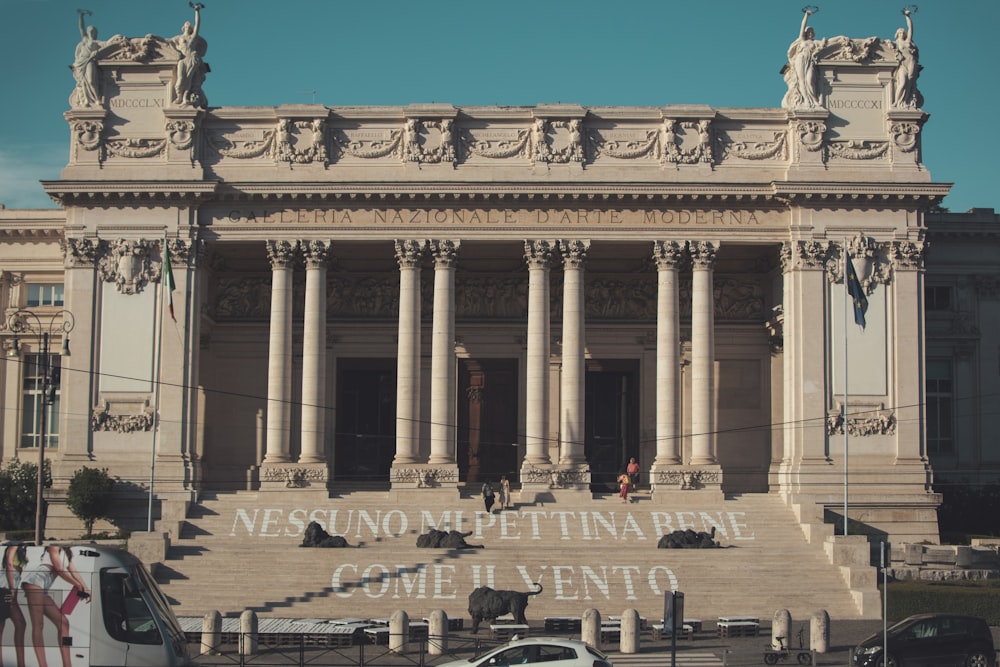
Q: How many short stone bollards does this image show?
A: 8